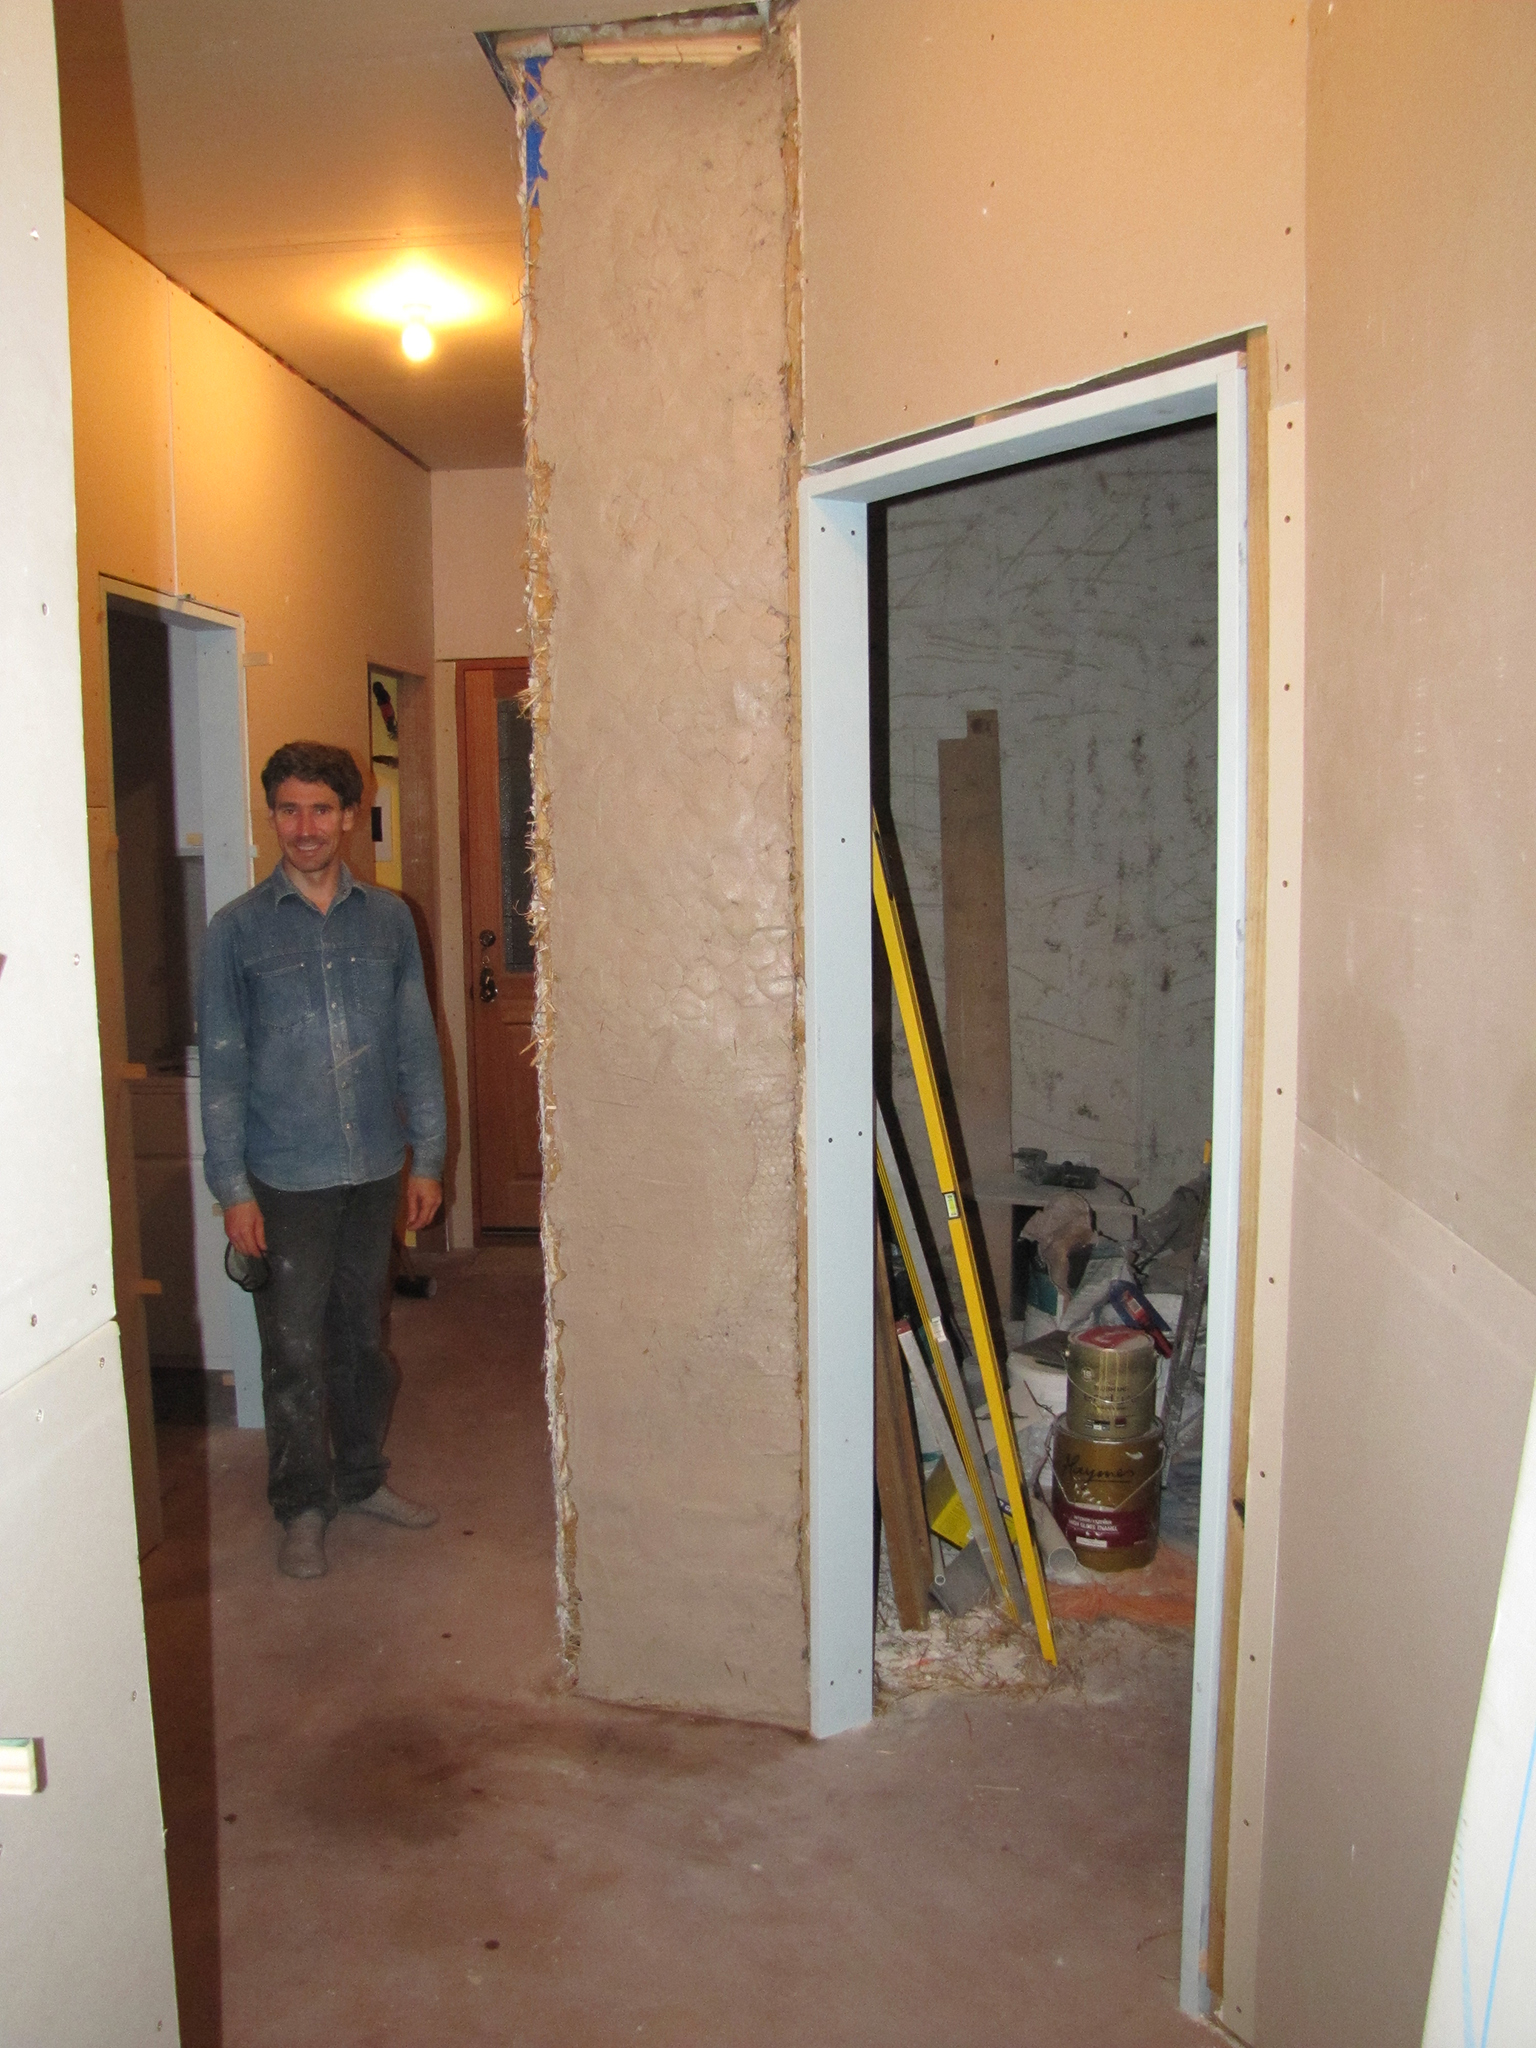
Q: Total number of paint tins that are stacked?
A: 2